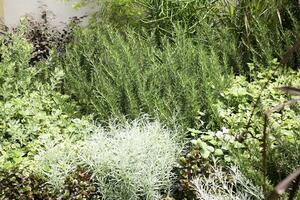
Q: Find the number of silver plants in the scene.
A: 2